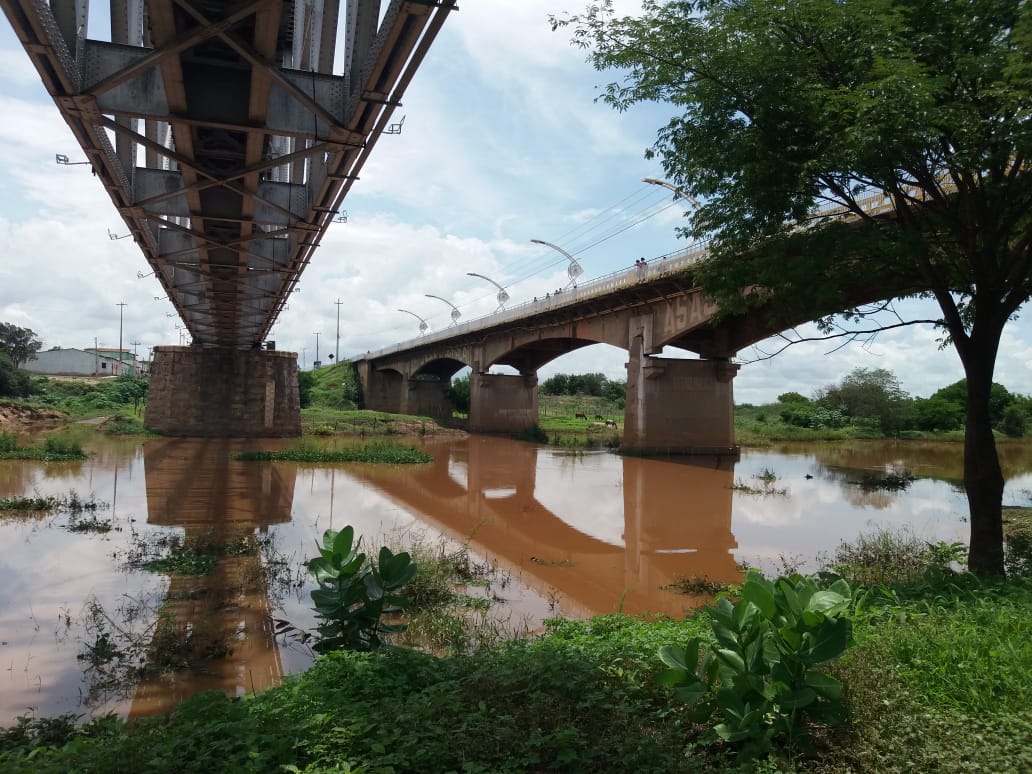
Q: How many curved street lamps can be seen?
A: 5